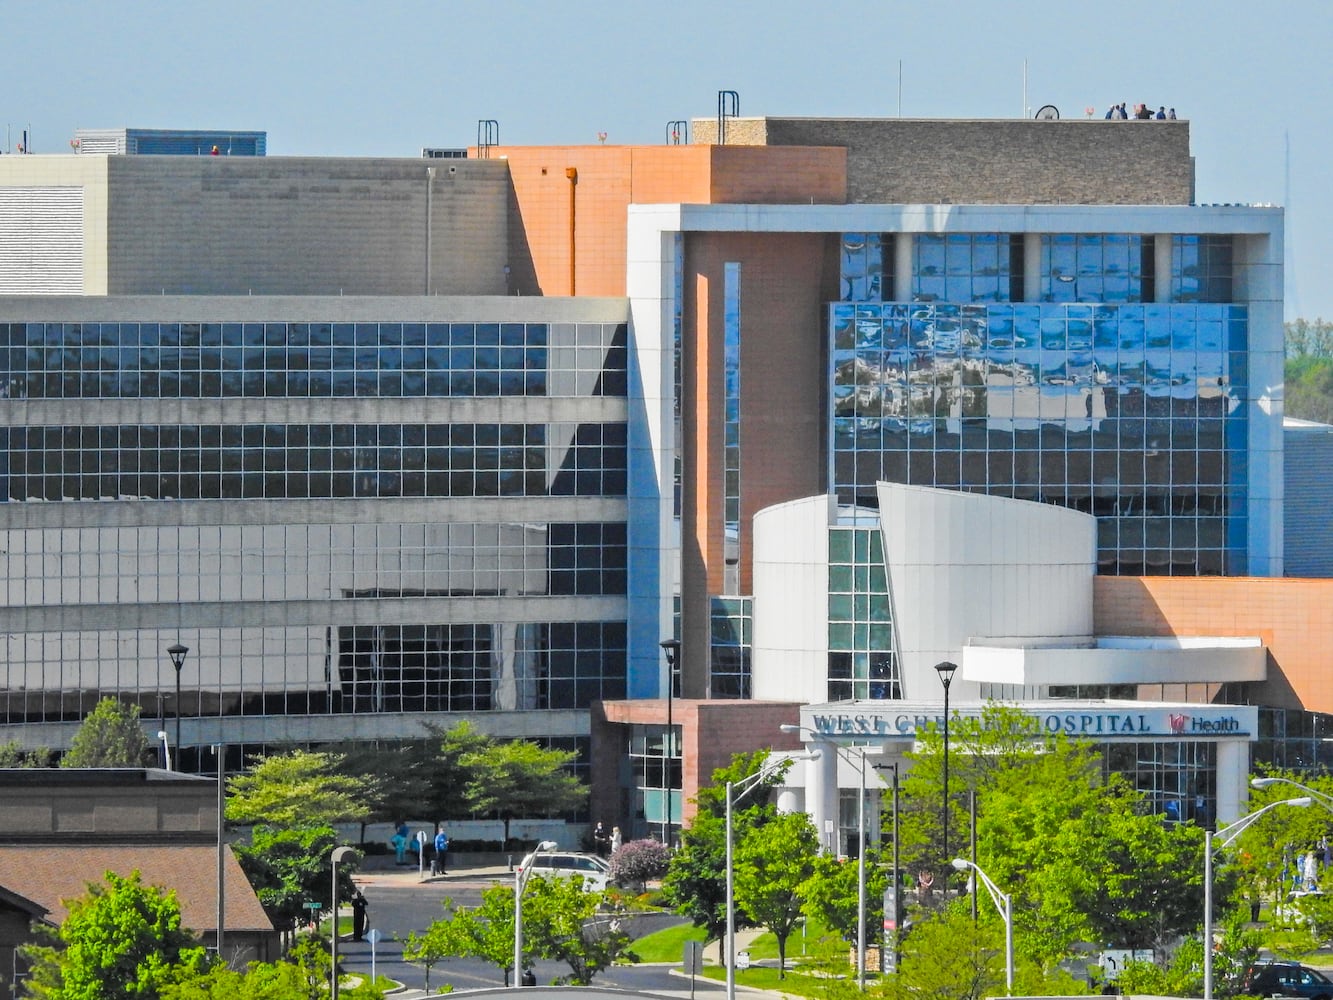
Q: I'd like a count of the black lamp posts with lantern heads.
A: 3